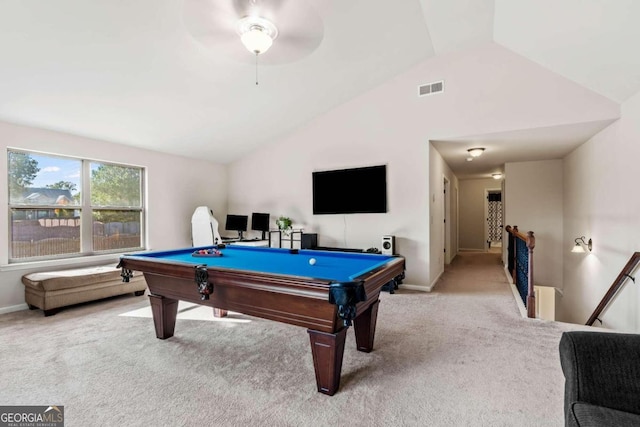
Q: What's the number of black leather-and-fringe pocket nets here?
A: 4